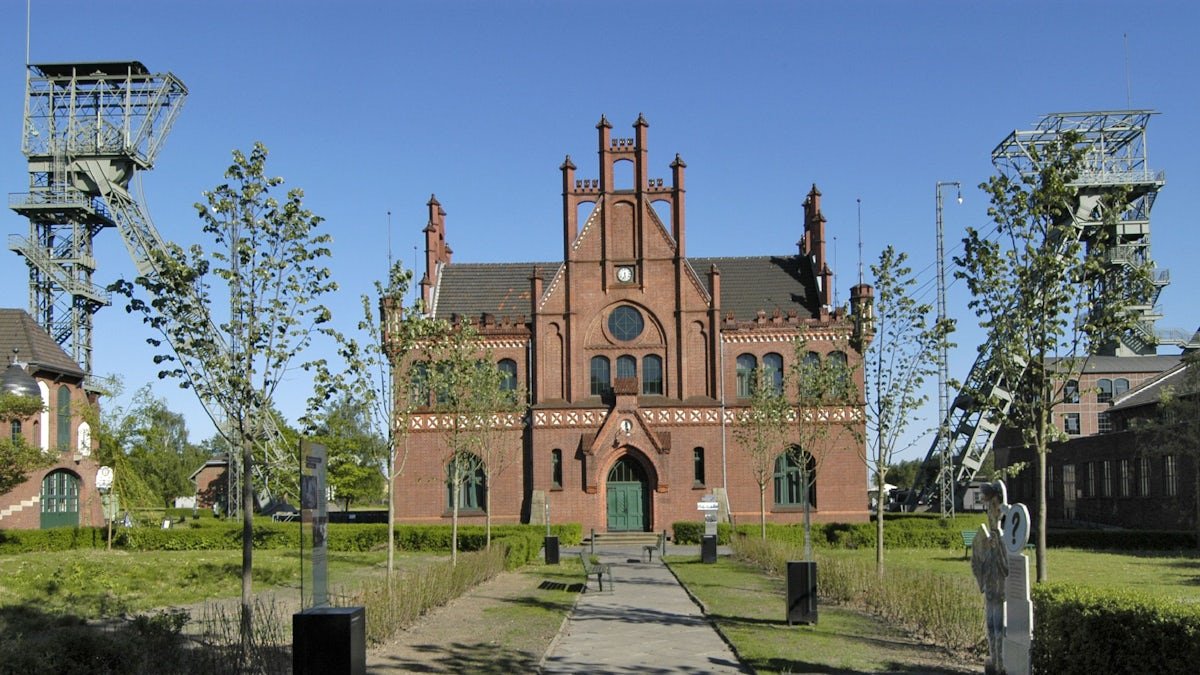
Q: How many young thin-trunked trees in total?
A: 8